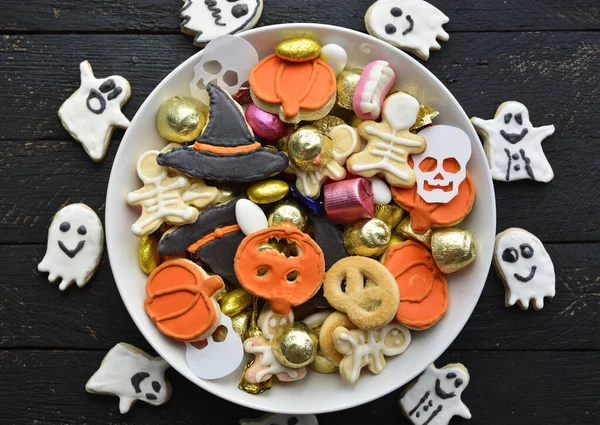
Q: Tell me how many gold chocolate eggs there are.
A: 4